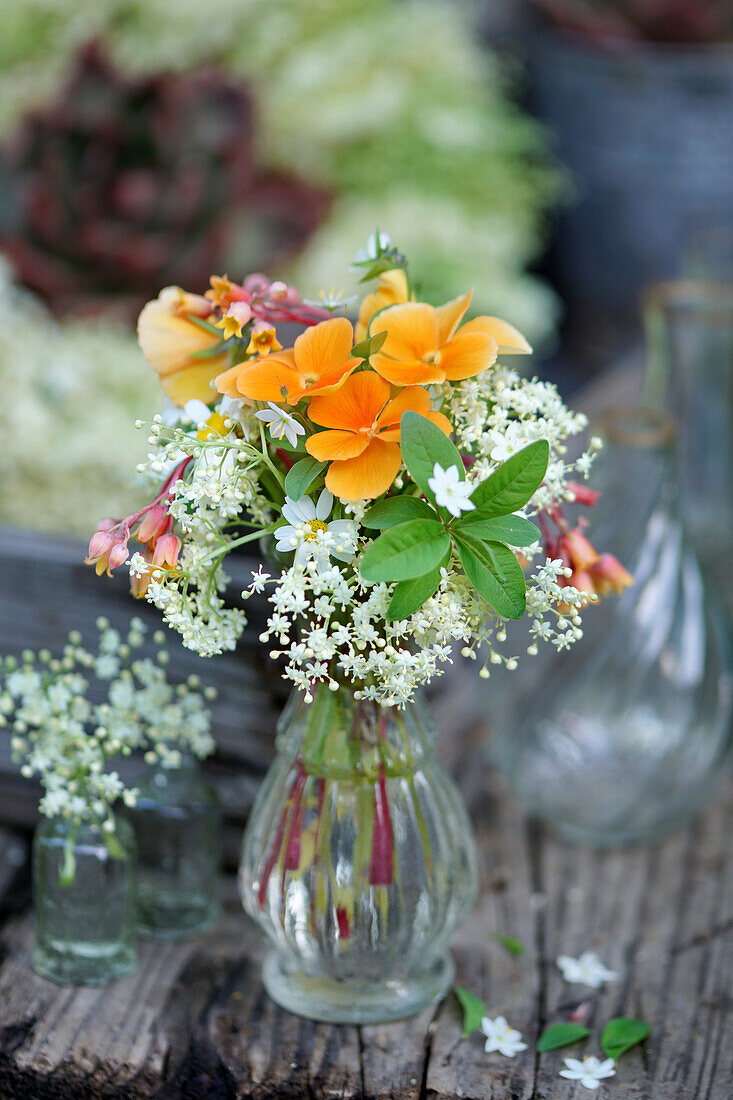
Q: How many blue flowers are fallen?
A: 0